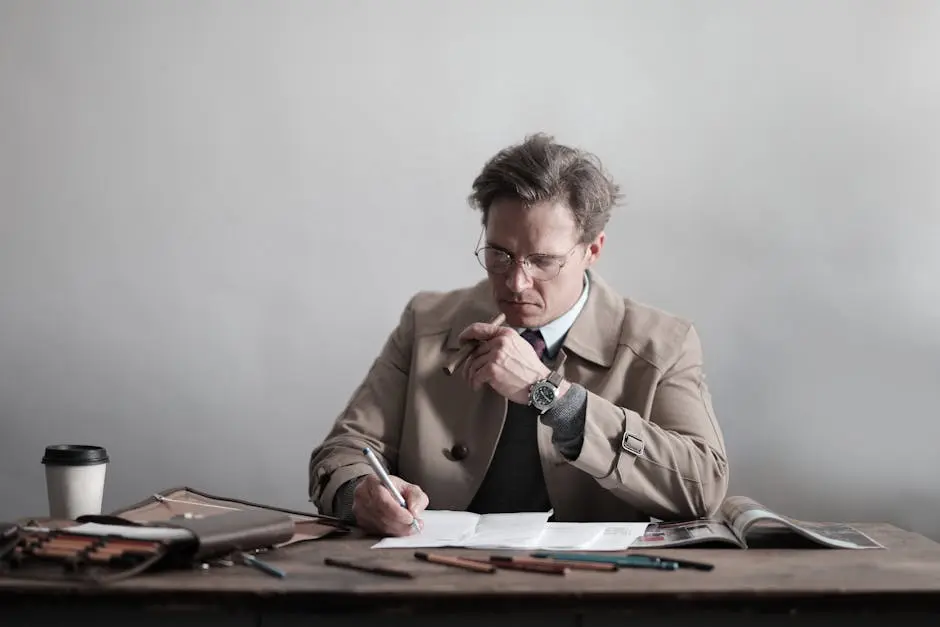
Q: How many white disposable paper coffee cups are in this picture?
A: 1